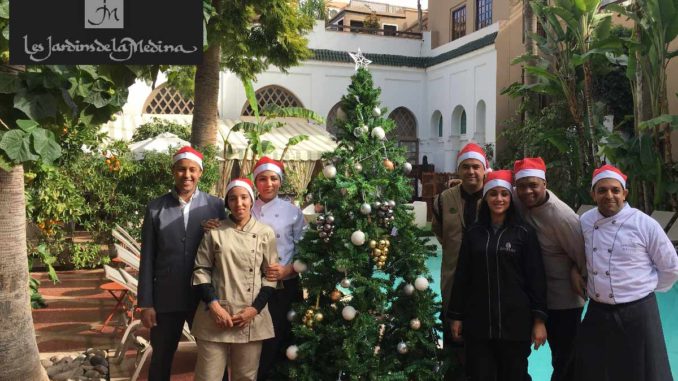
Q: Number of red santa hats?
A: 7